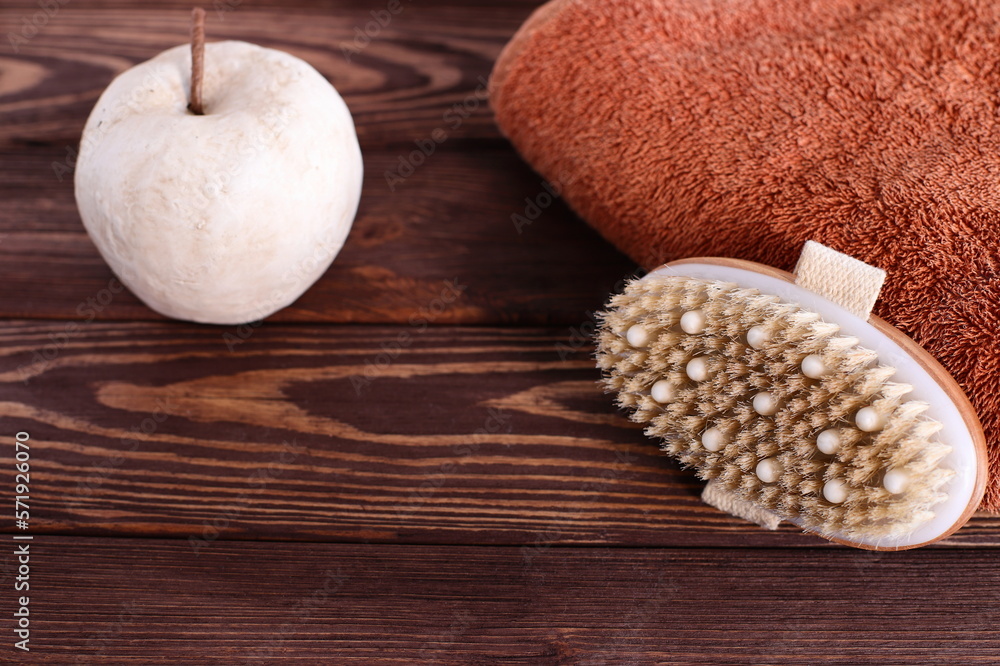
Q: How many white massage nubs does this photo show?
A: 13